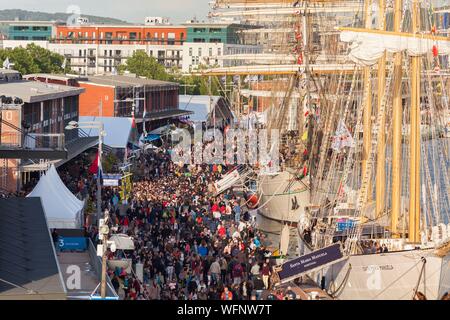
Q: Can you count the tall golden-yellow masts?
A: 4